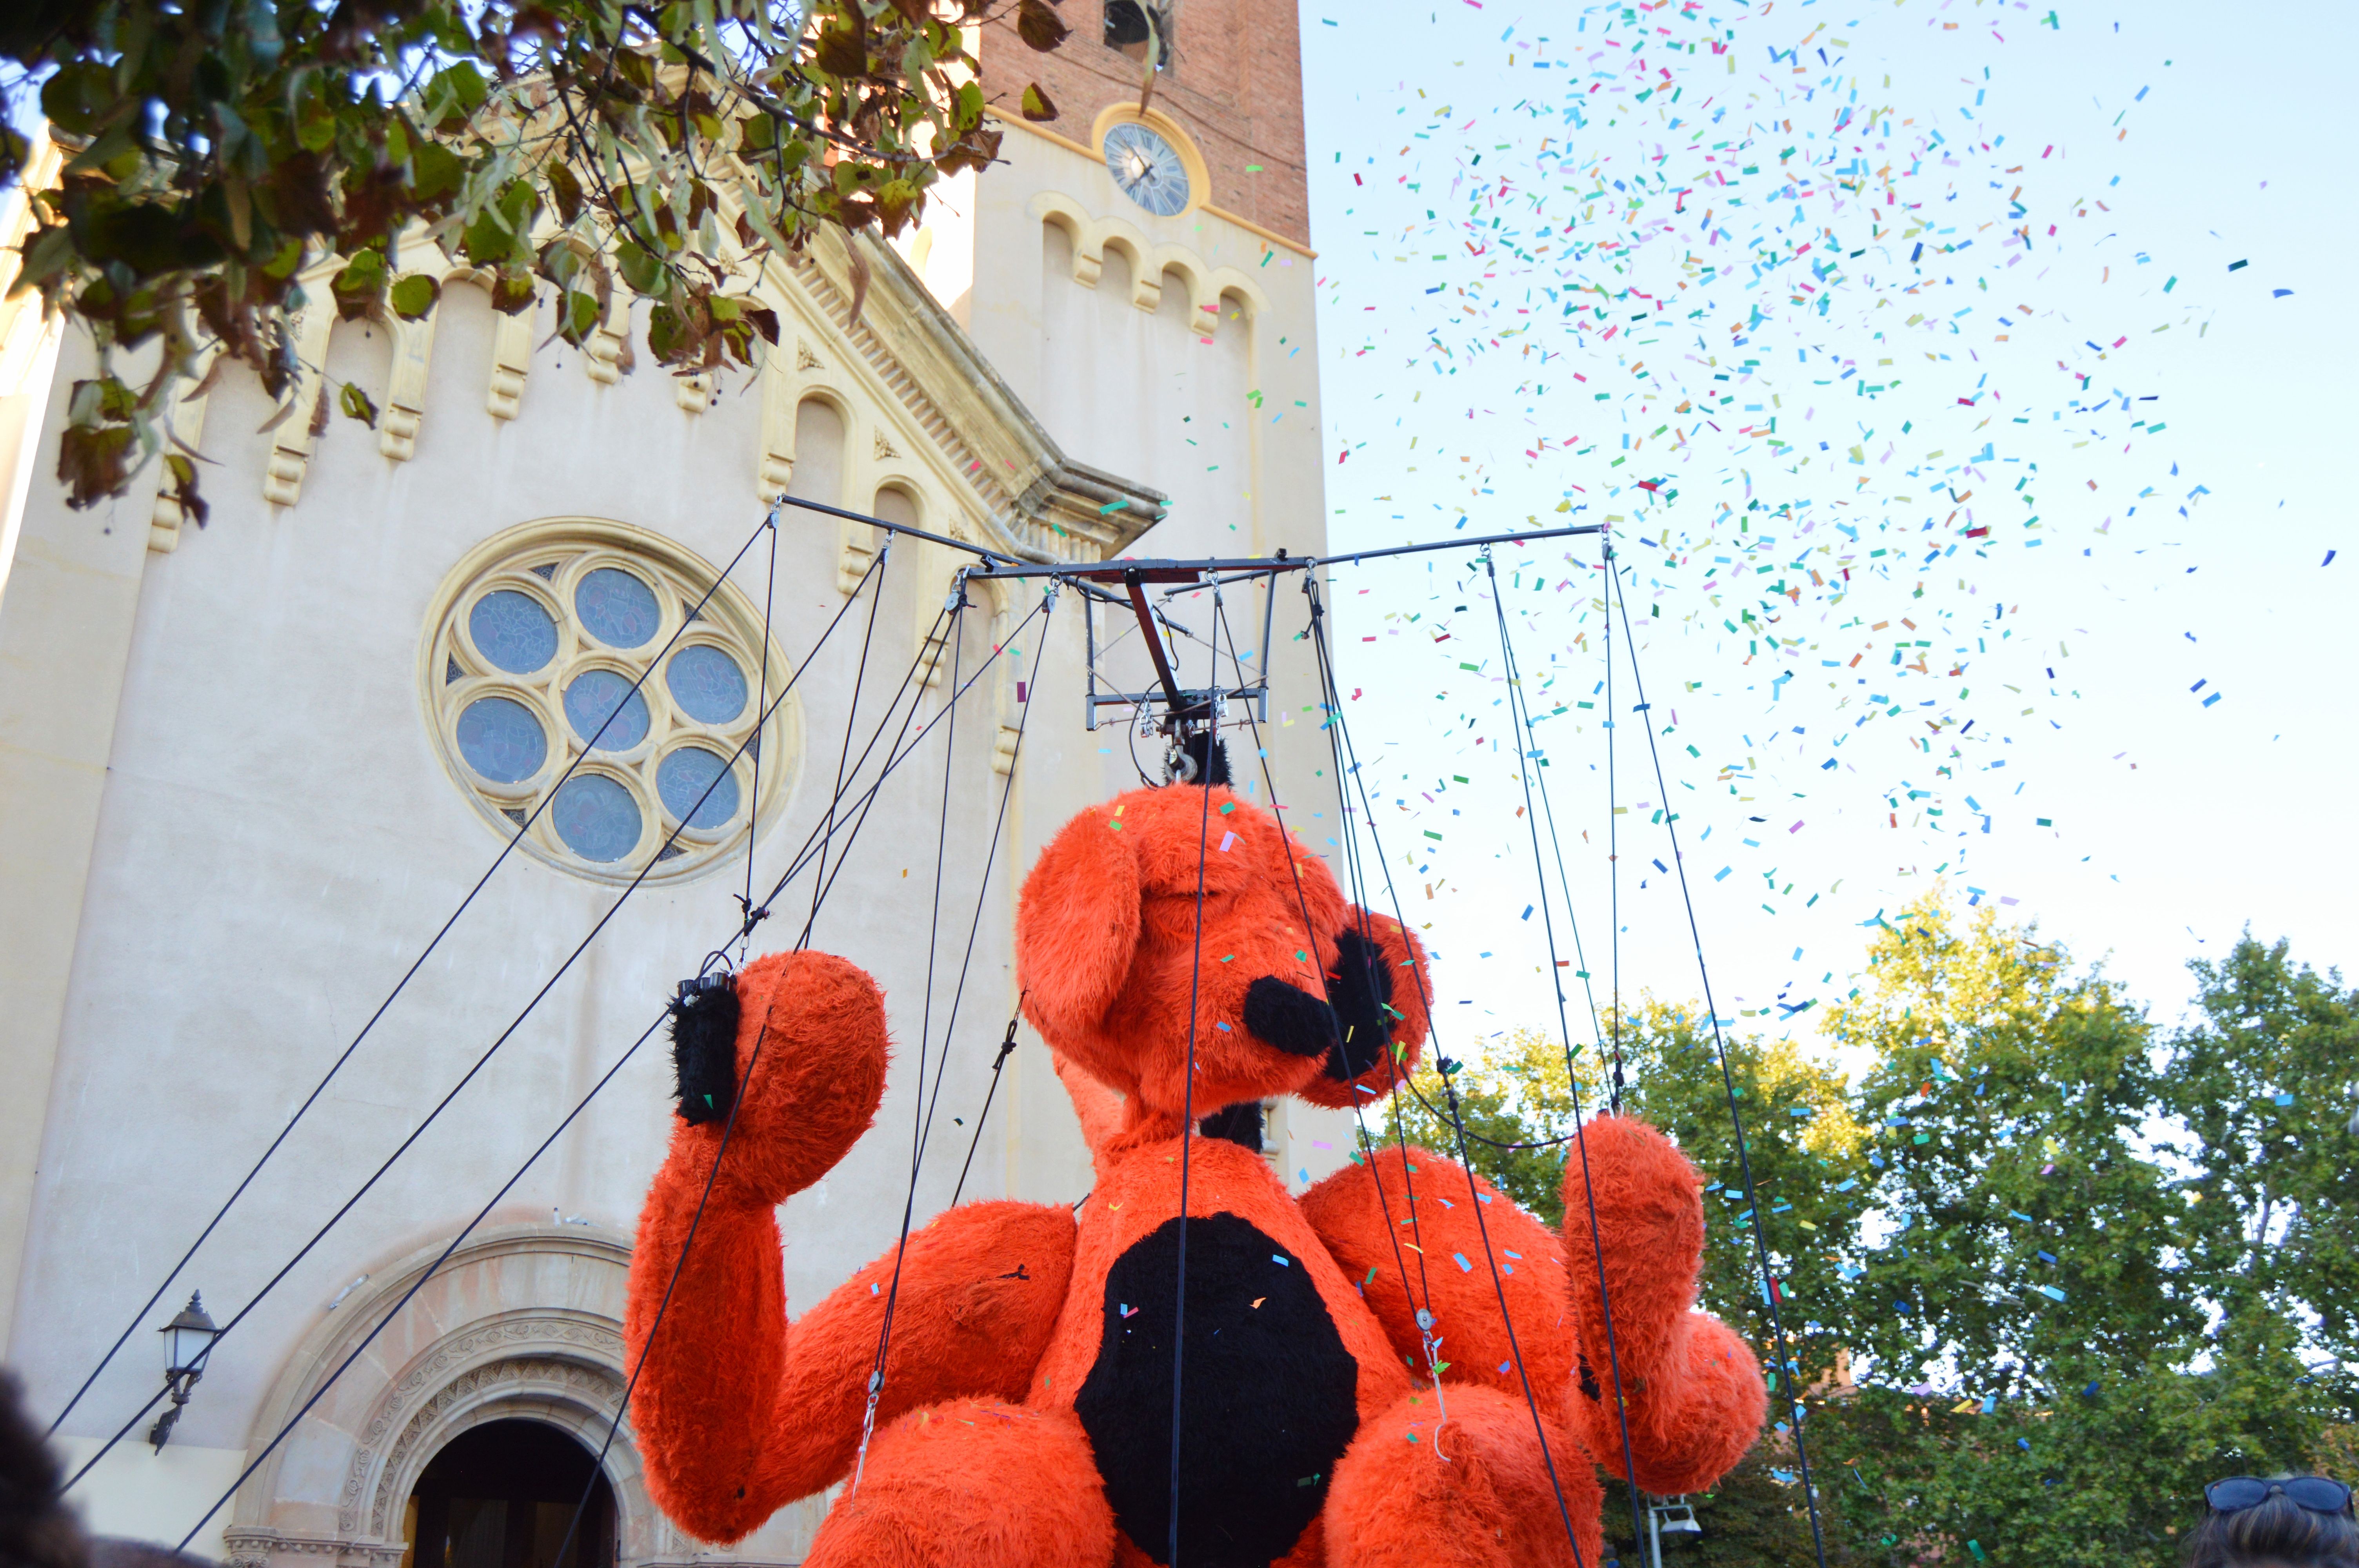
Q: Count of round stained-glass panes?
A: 7